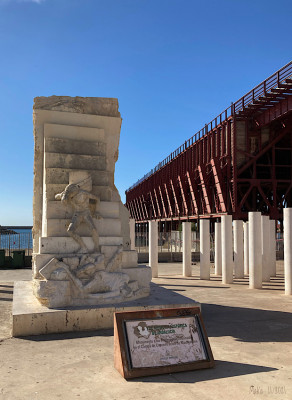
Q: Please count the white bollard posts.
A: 12